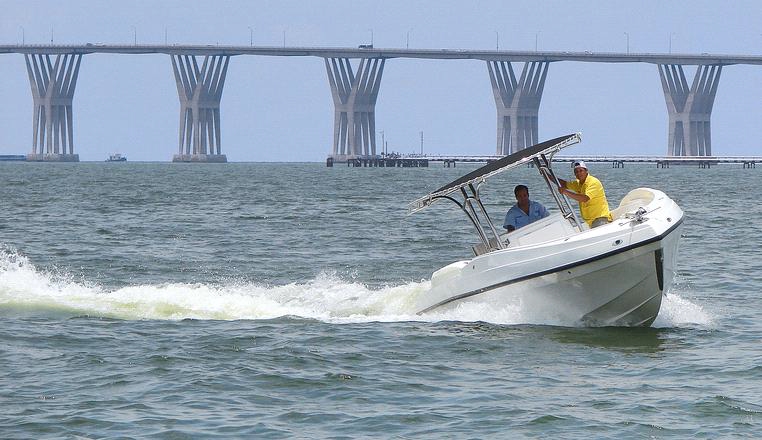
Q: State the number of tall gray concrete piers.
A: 5